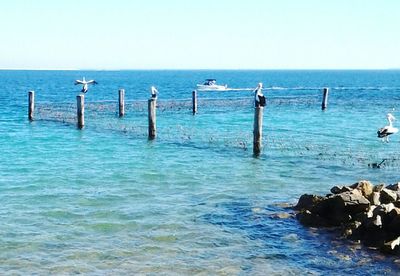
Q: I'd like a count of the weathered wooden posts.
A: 7